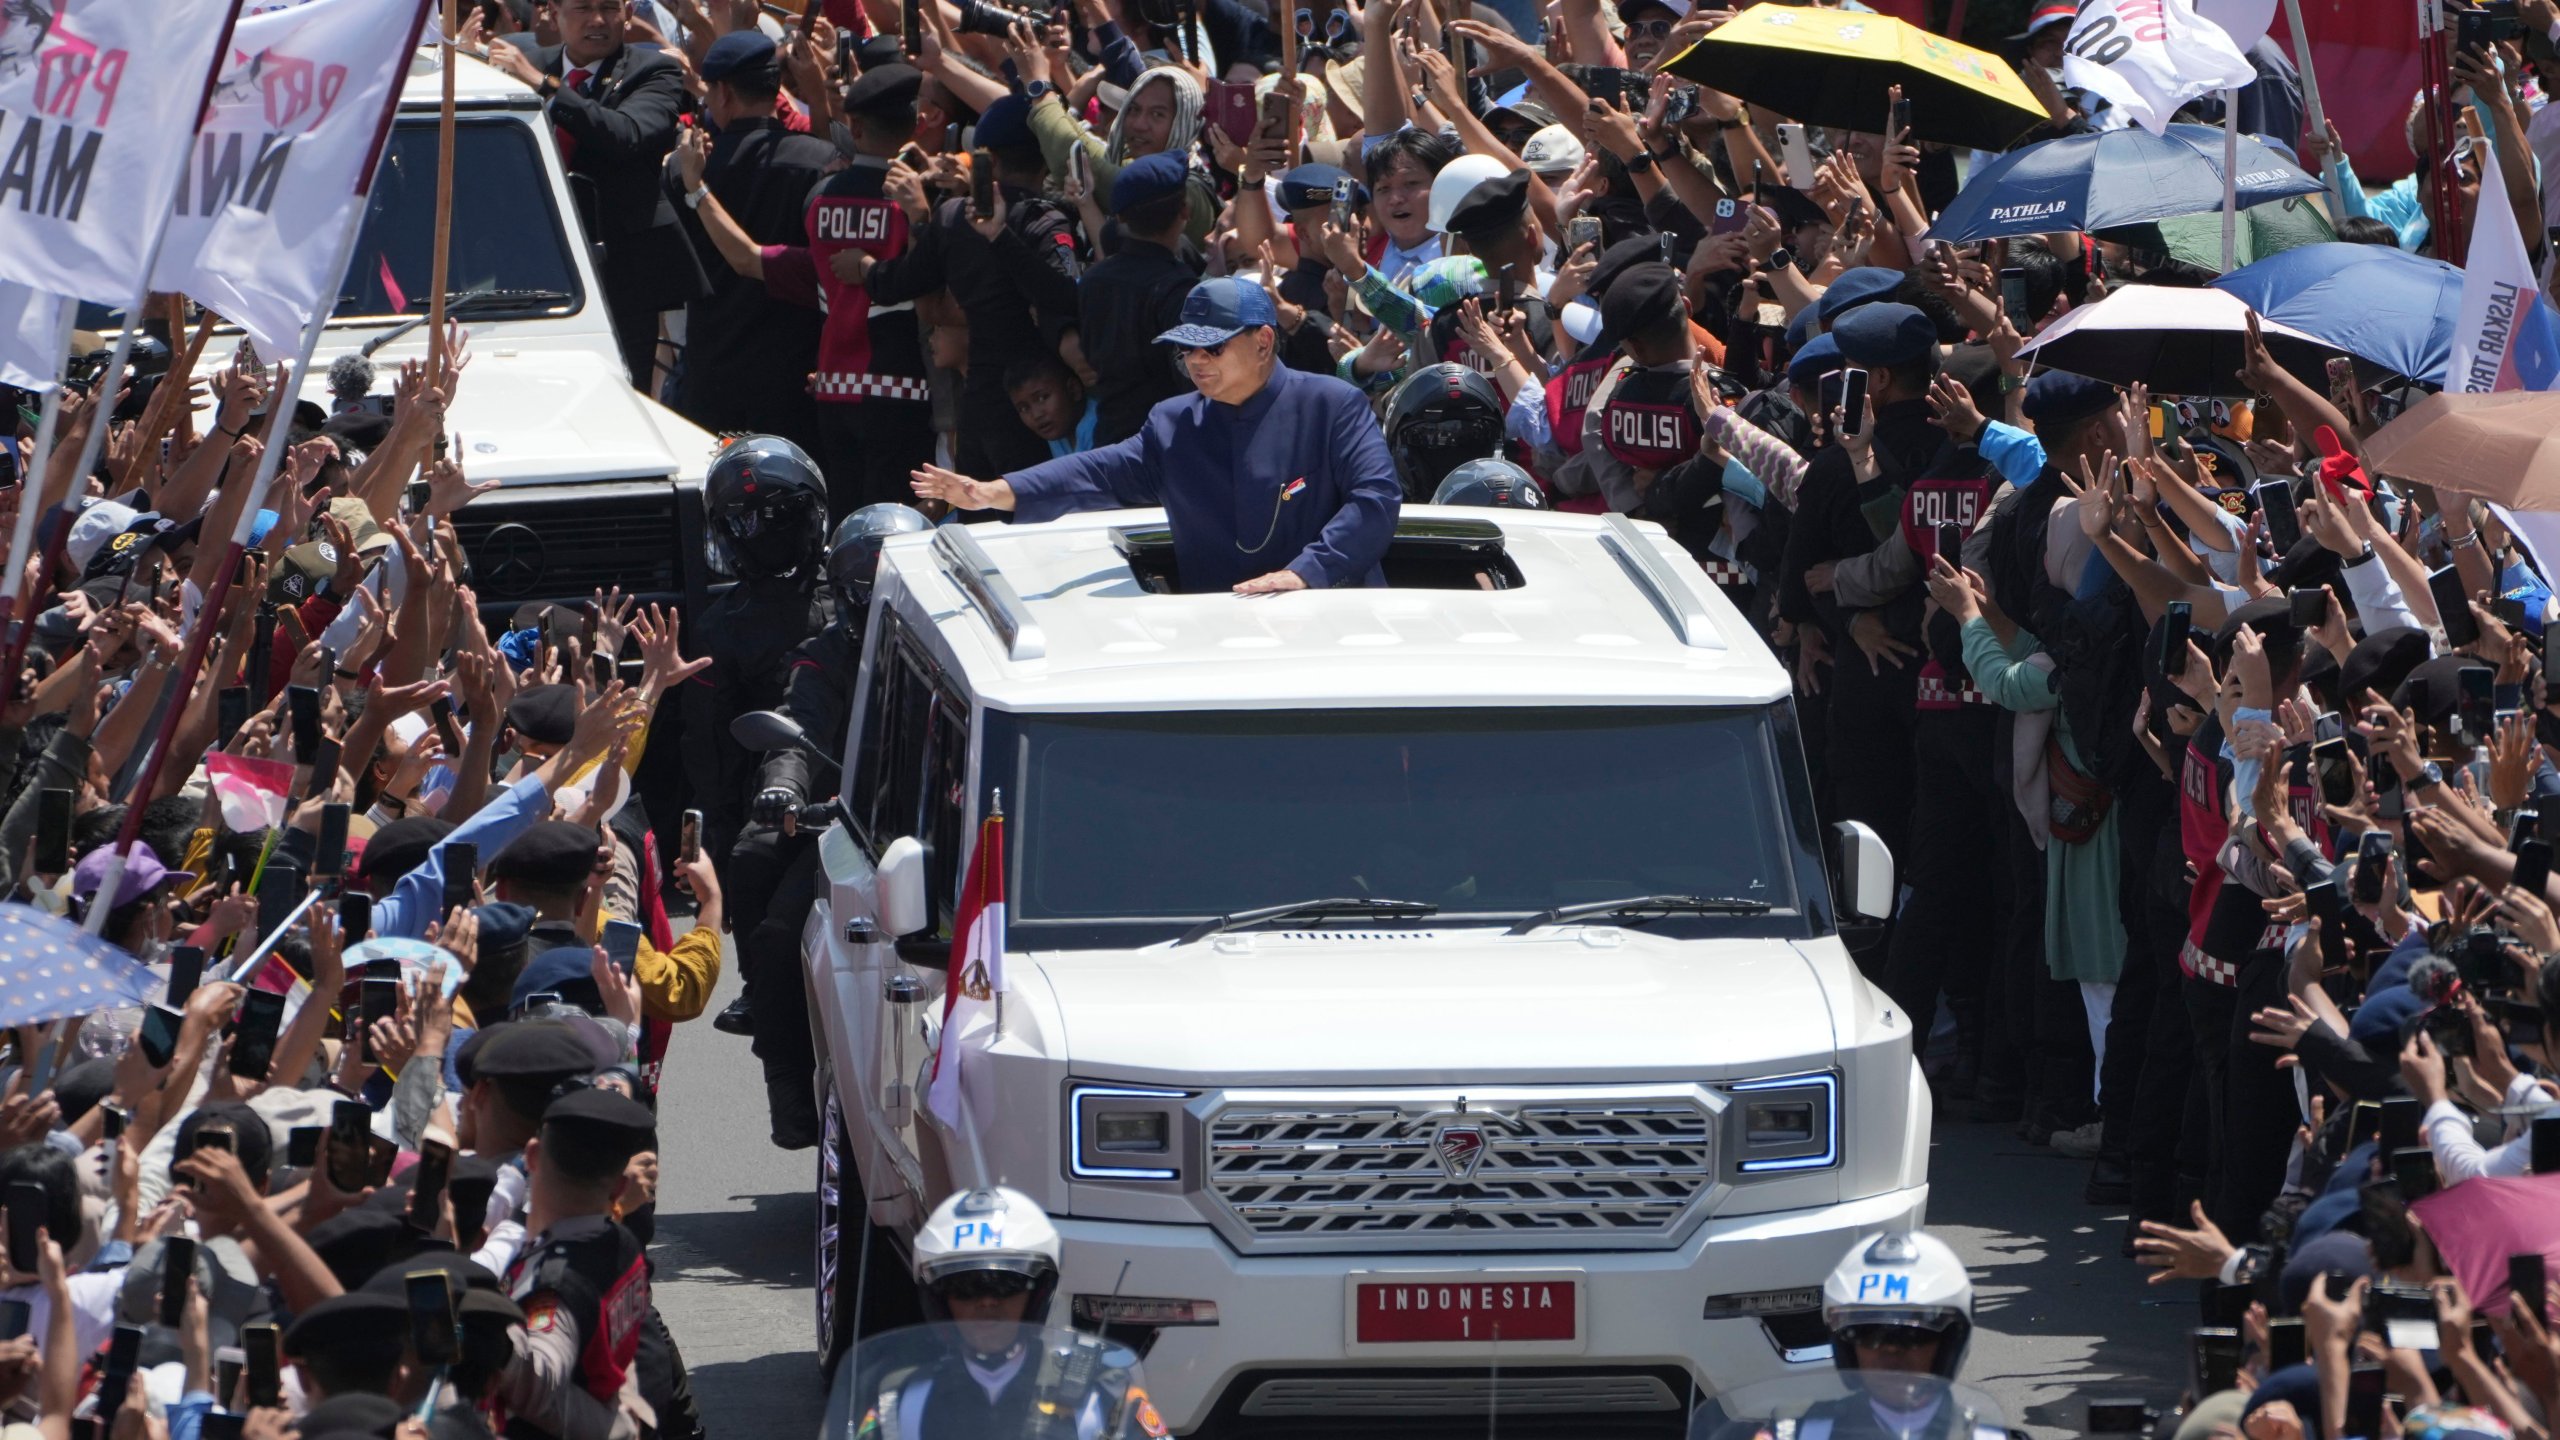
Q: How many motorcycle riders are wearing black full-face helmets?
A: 4